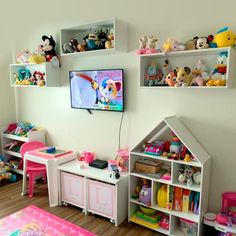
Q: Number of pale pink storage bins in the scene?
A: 2